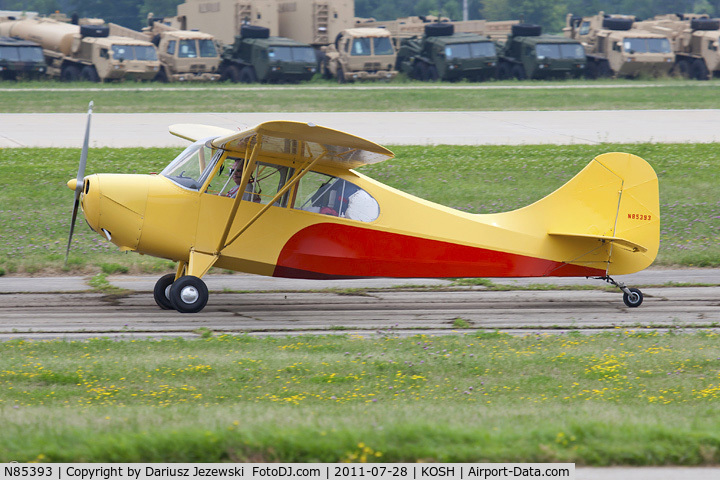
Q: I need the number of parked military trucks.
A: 9